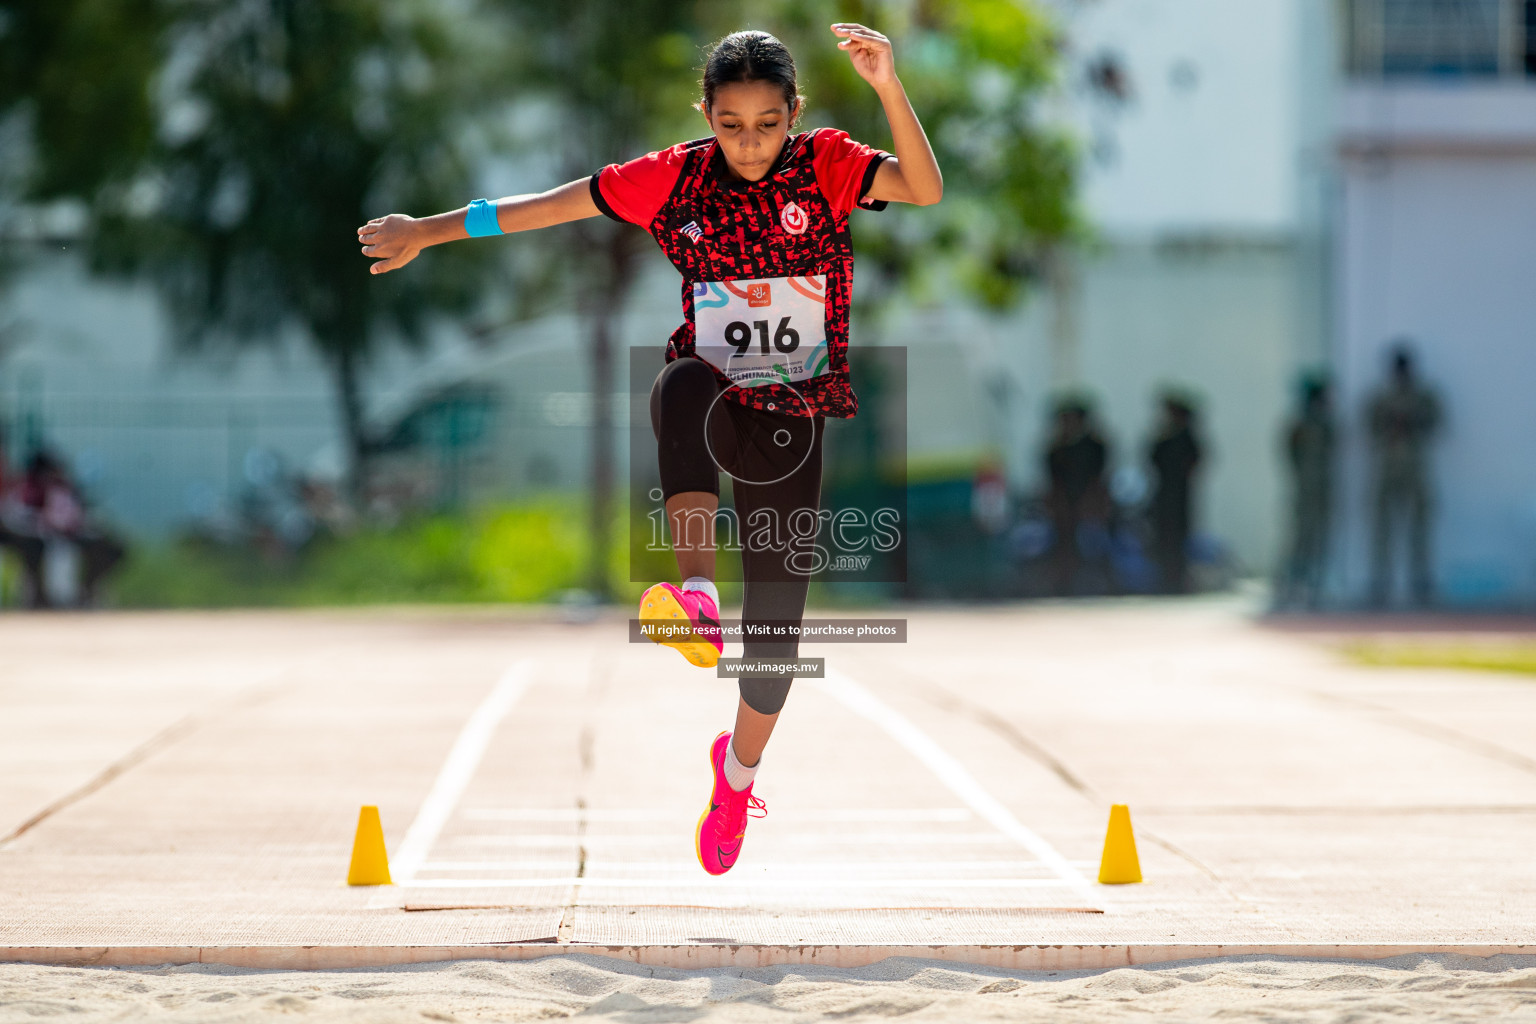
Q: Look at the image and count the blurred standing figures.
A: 4